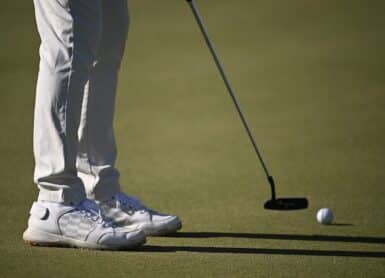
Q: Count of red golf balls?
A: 0